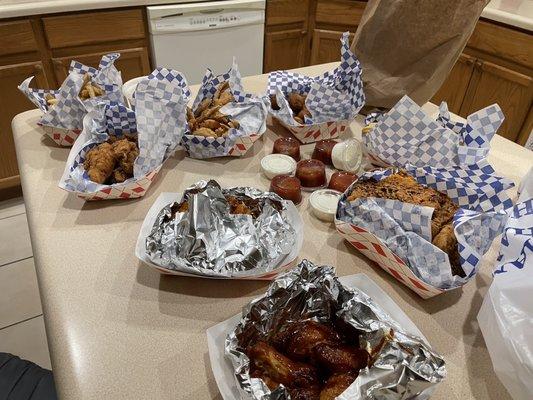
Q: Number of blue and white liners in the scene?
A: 6